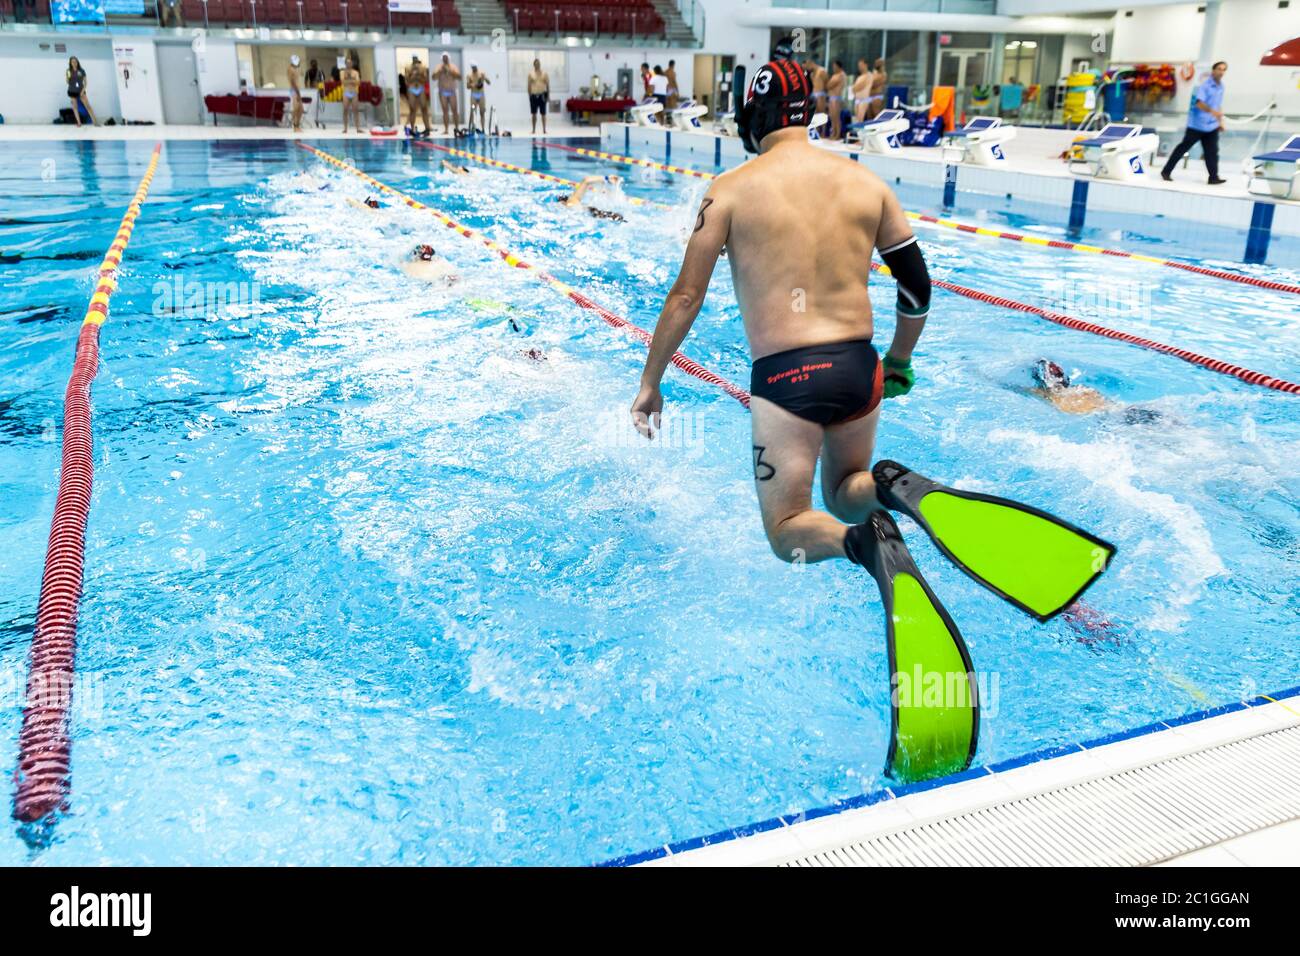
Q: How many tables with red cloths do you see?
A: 2